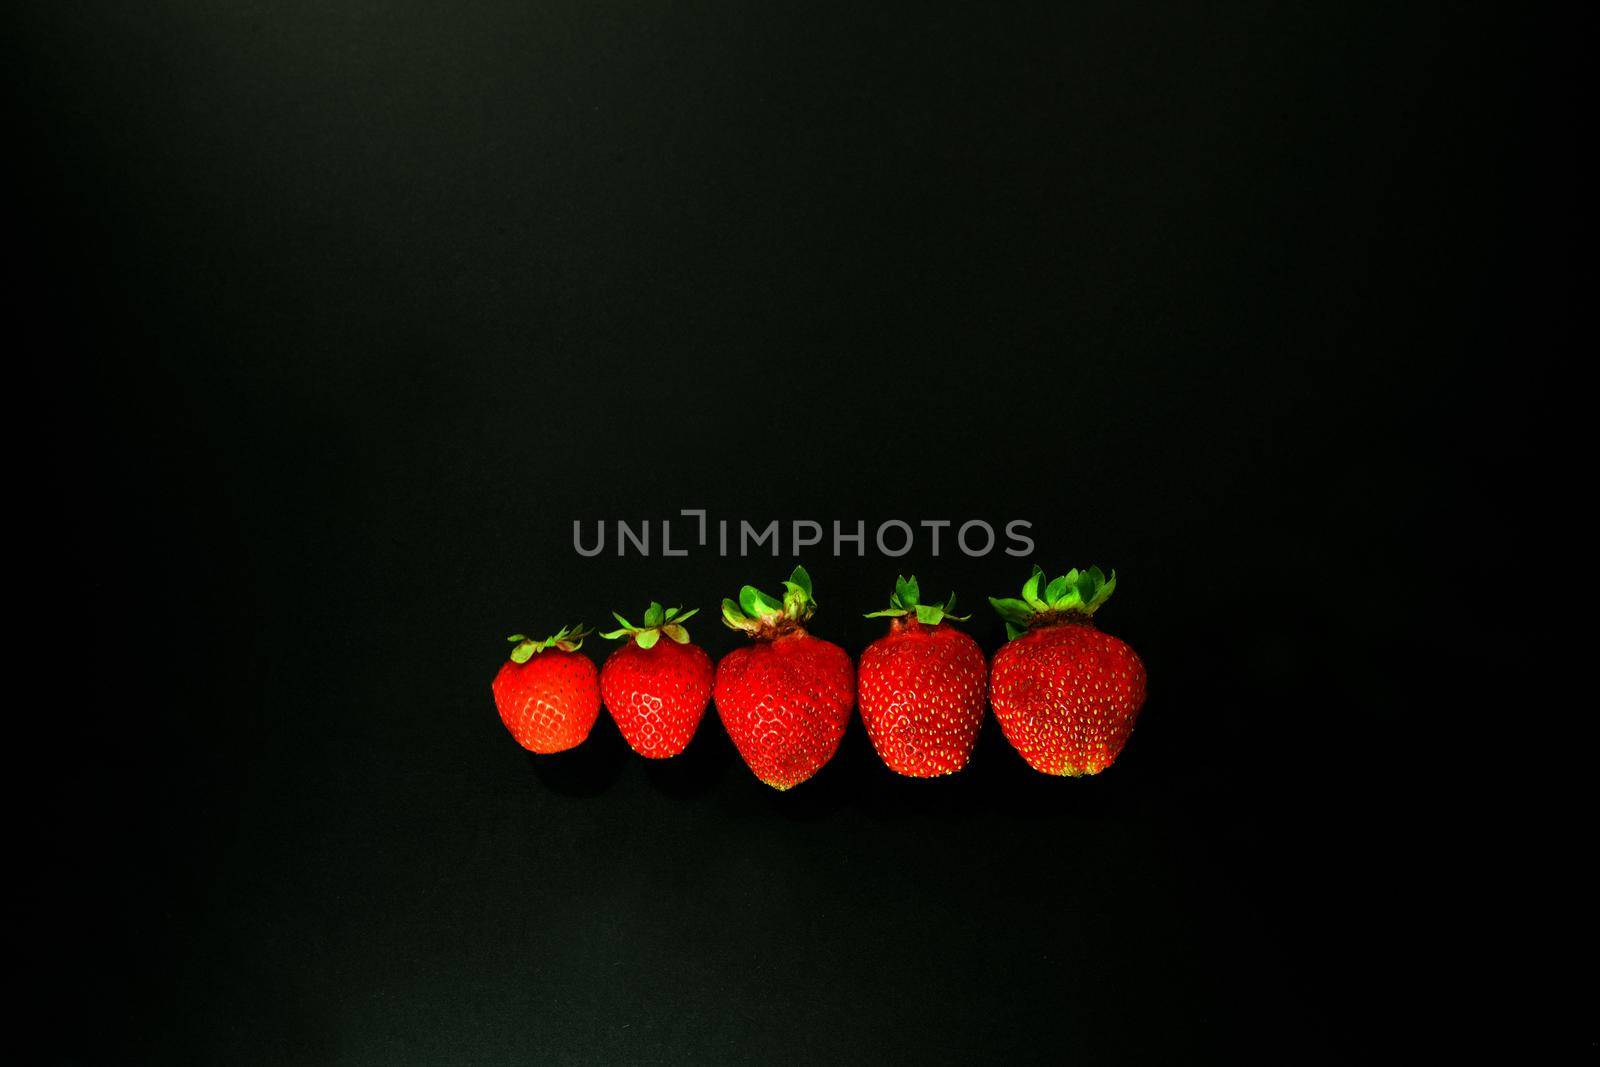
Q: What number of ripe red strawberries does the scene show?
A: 5